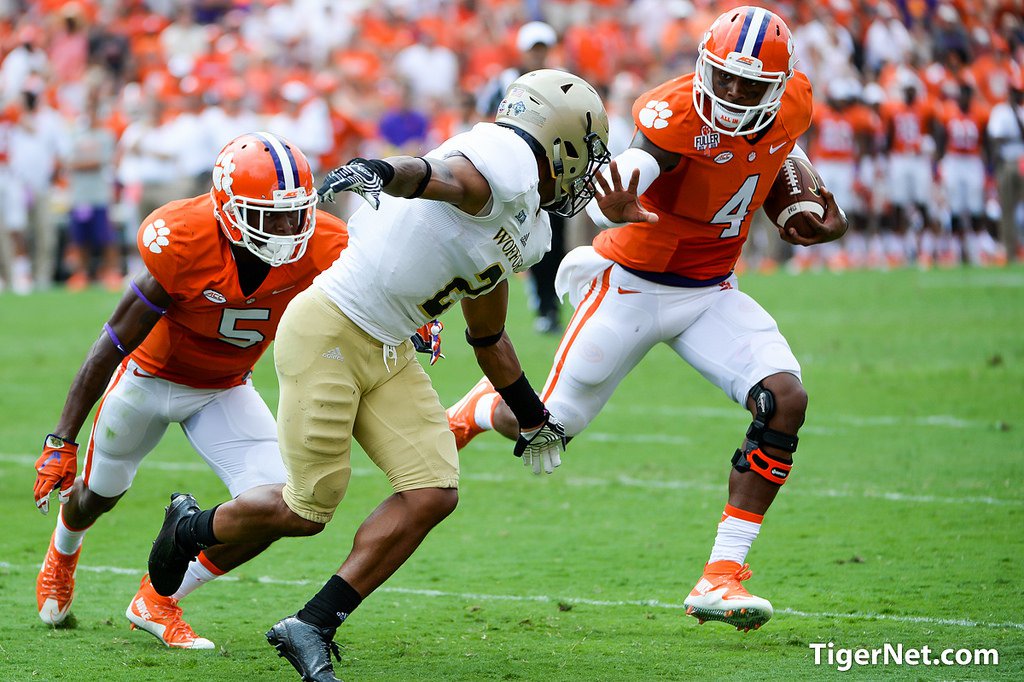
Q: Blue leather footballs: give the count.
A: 0